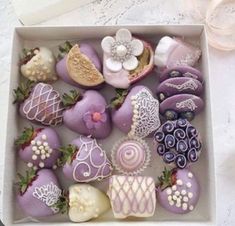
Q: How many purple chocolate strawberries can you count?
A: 8